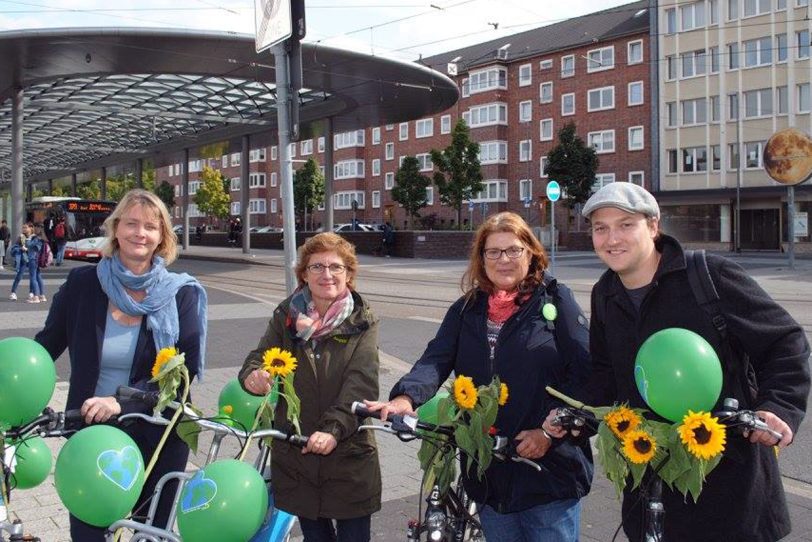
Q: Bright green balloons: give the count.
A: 7